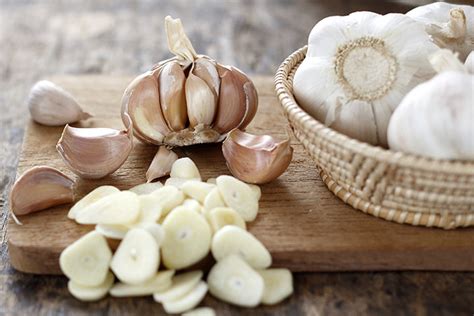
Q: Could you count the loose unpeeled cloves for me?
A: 5